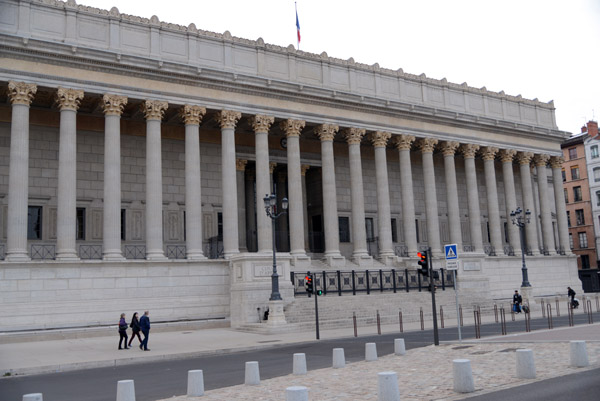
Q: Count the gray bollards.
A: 13